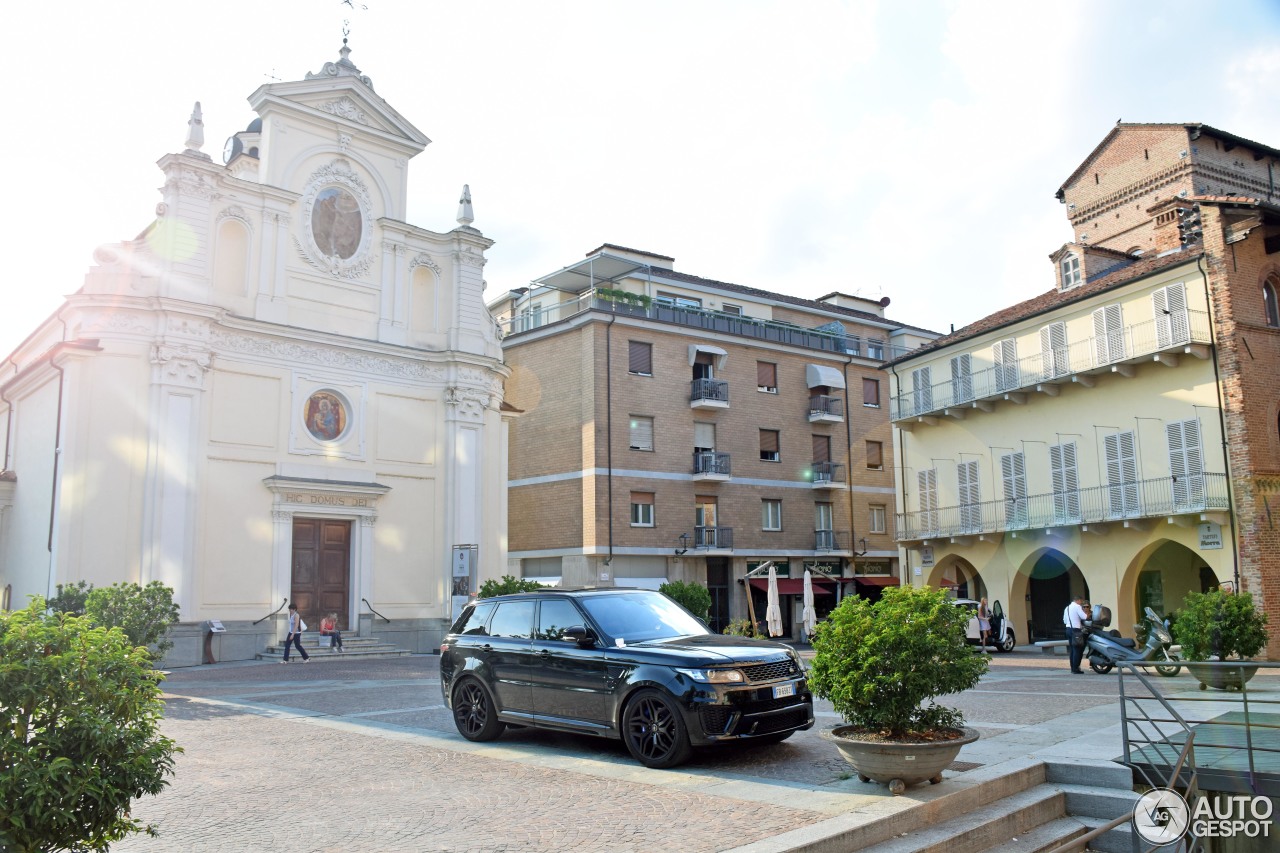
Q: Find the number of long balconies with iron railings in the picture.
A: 2